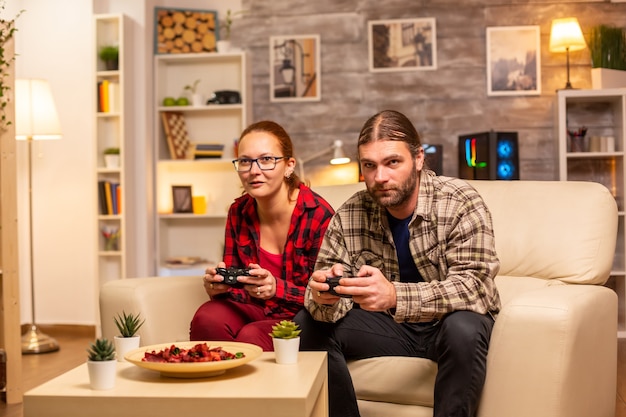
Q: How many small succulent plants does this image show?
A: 3